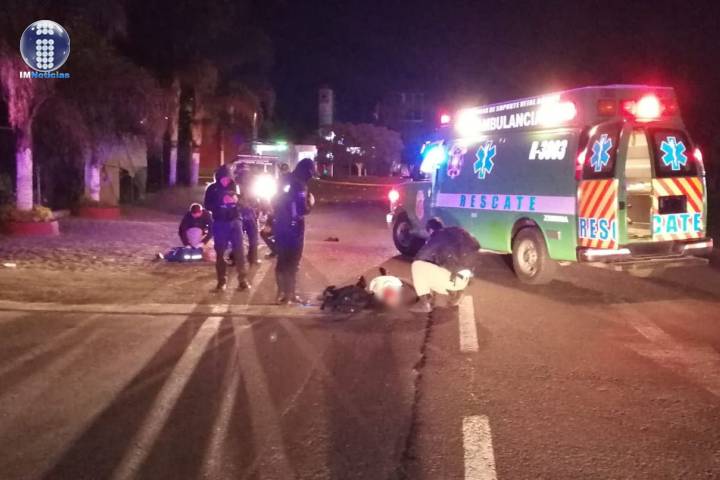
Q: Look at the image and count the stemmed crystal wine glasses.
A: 0